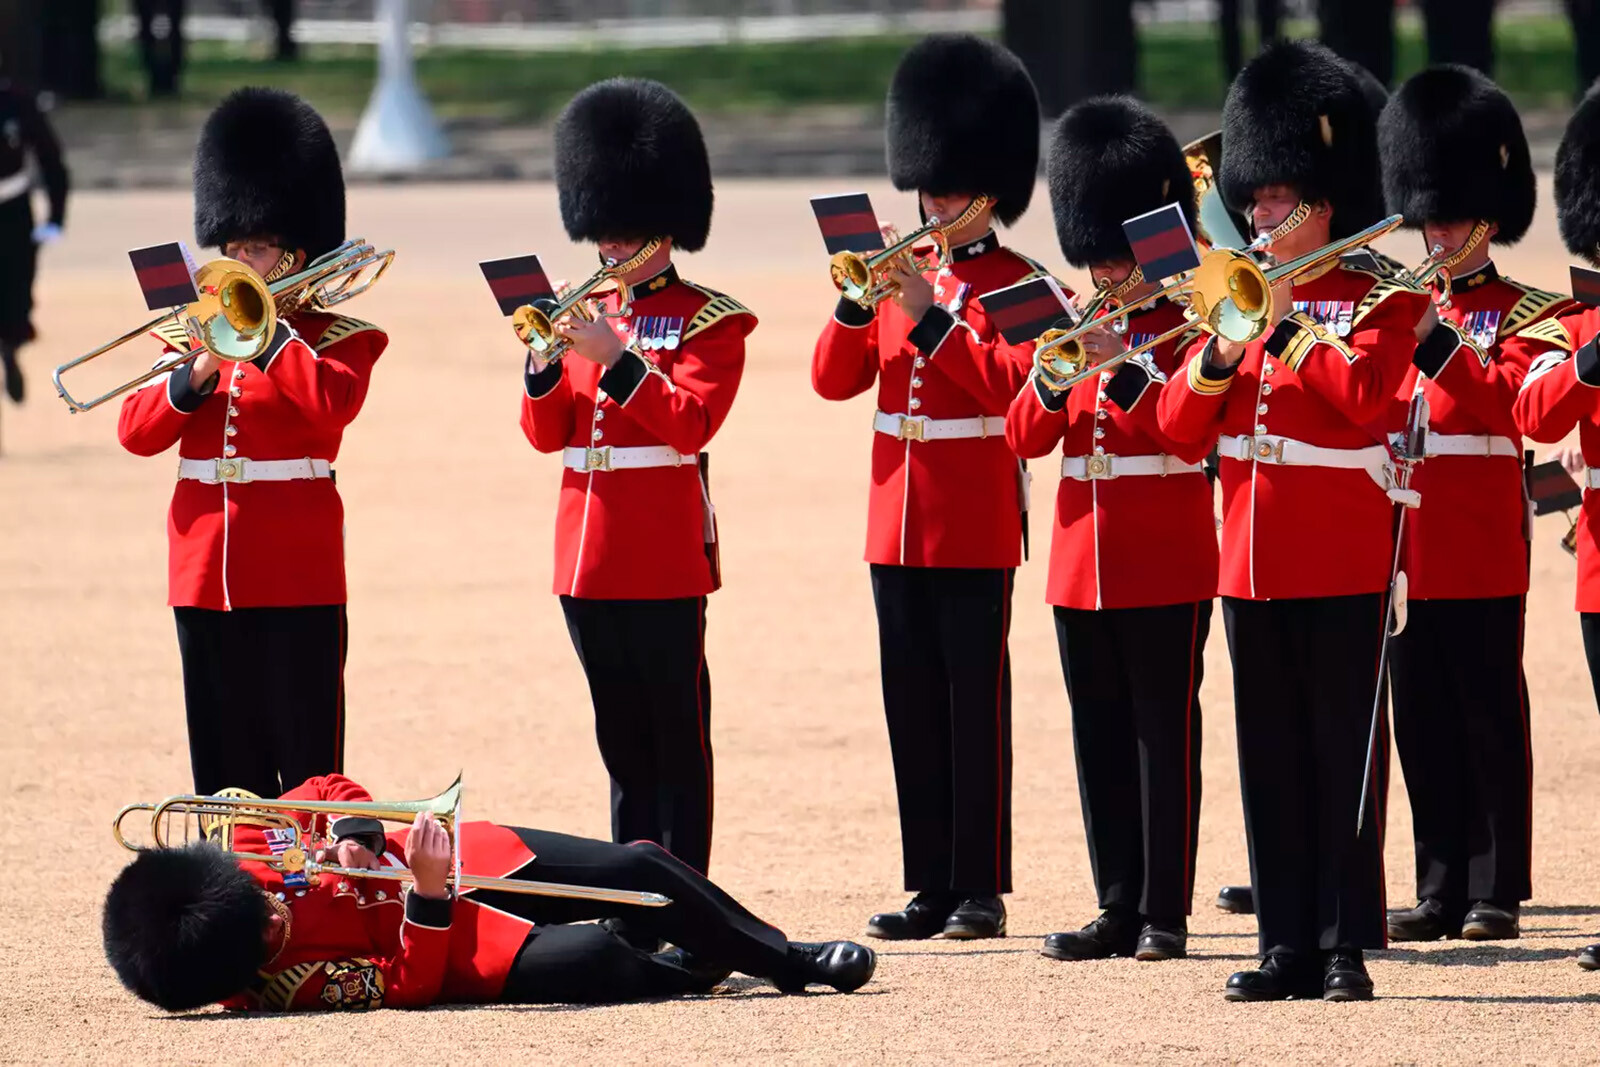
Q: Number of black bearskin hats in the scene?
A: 9